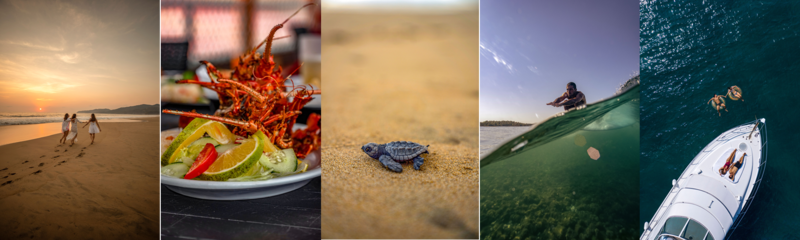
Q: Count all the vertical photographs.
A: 5